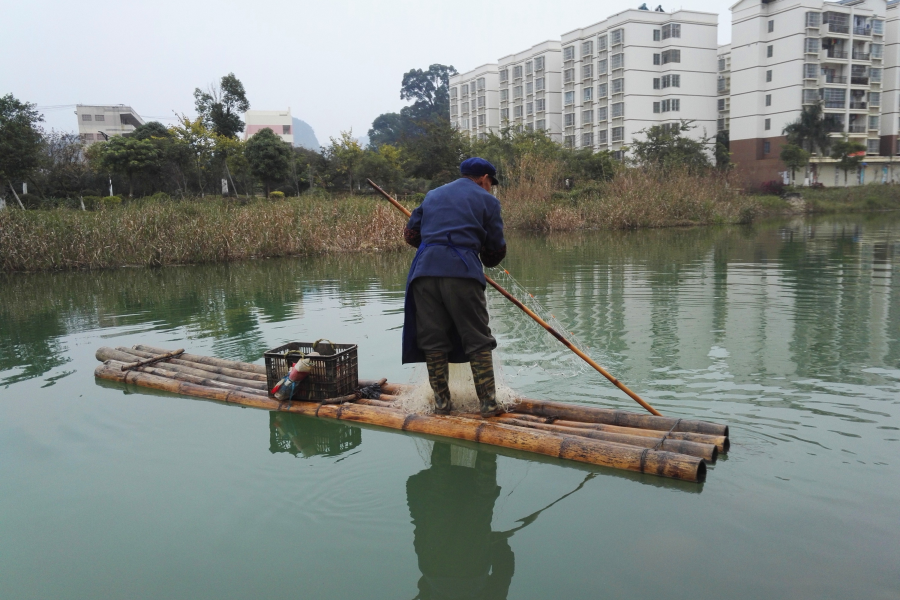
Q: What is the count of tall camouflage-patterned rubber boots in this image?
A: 2